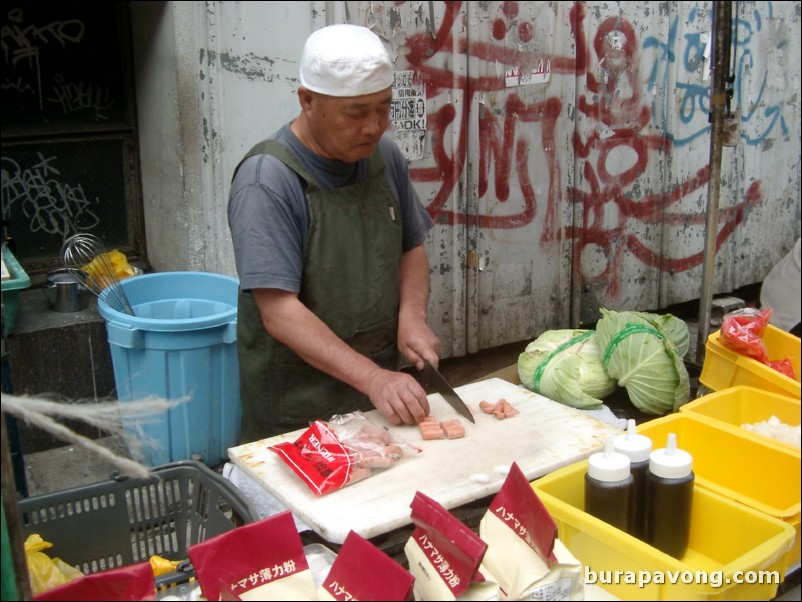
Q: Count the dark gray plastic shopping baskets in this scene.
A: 1